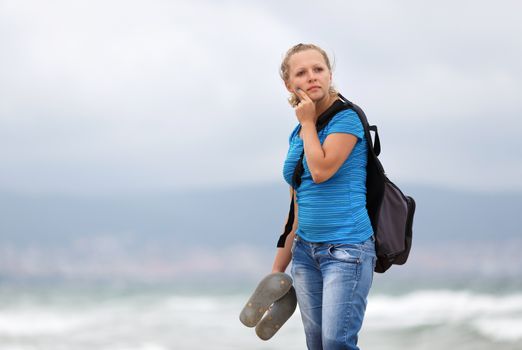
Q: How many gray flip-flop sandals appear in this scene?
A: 2